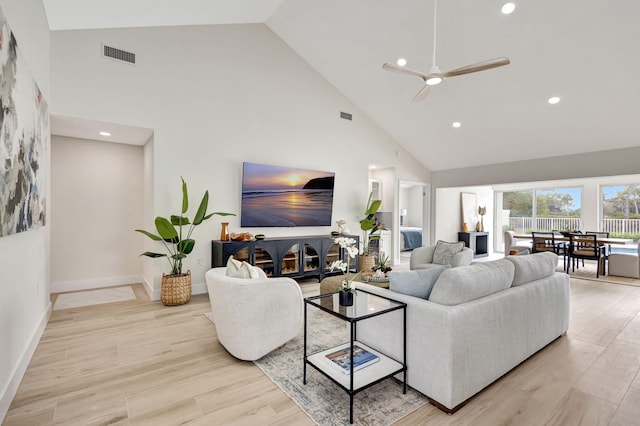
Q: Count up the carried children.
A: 0